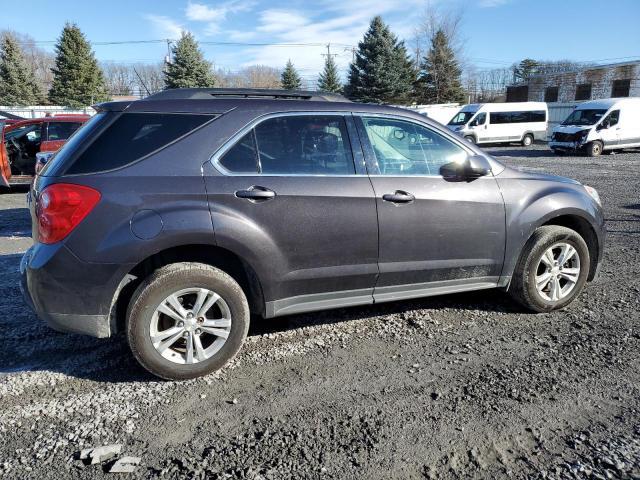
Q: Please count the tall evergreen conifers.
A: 7